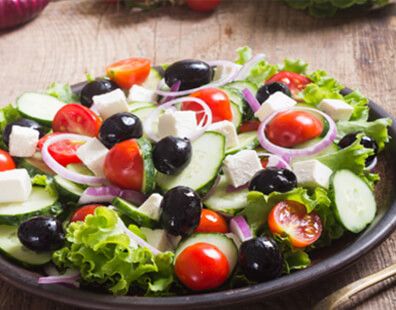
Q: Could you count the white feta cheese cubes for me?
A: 12